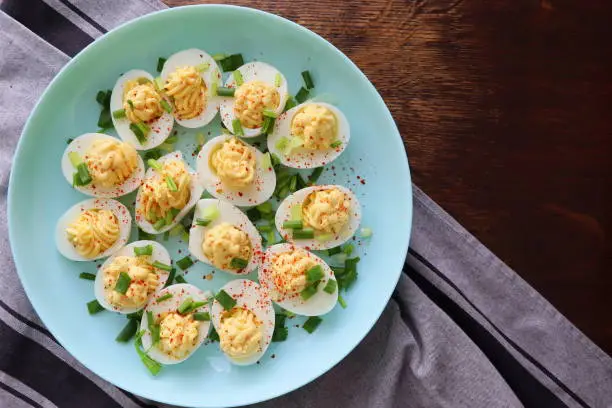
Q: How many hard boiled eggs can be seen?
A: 14